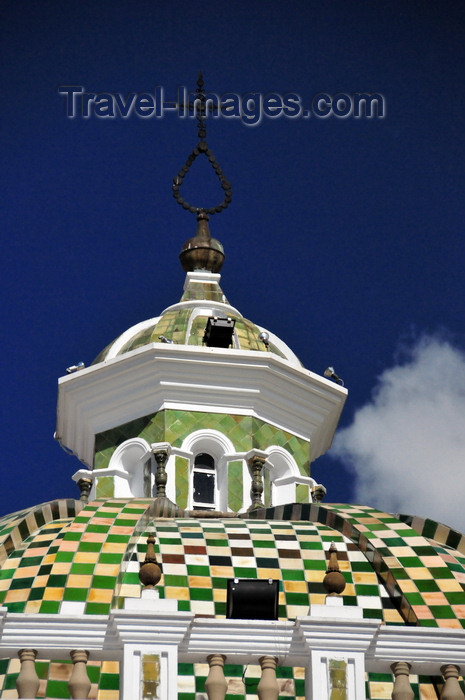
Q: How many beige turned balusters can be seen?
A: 6